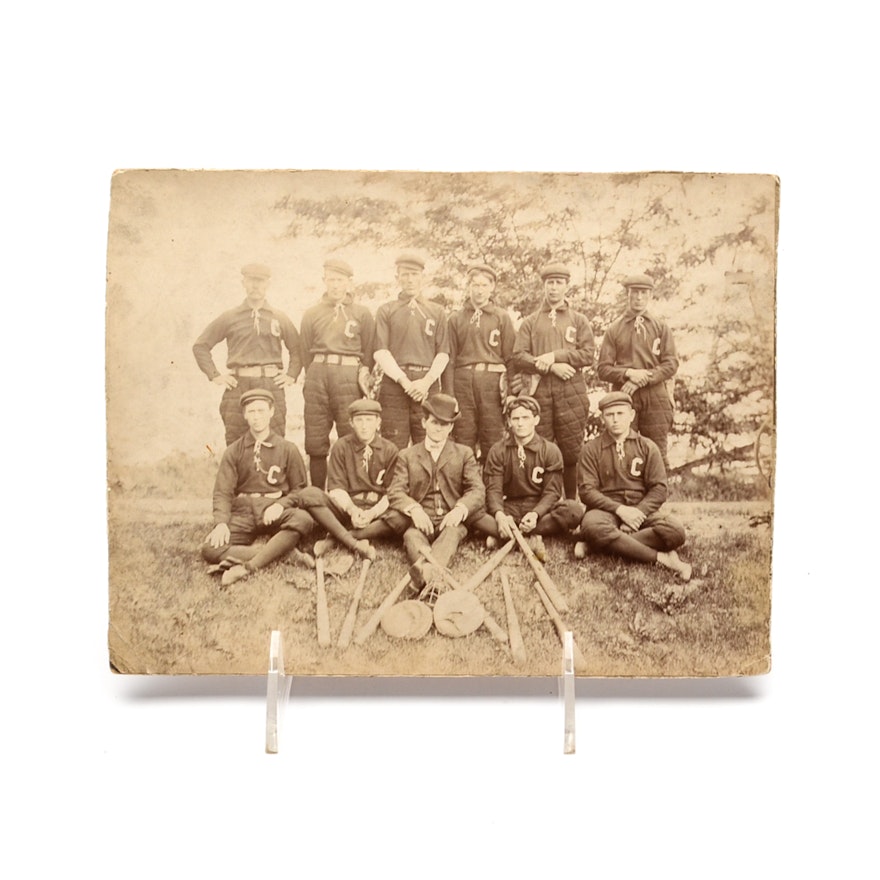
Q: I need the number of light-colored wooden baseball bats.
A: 8